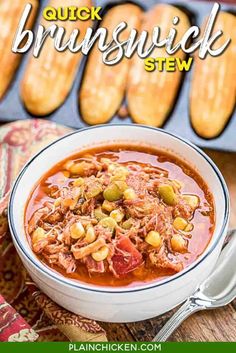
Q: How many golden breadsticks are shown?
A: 5